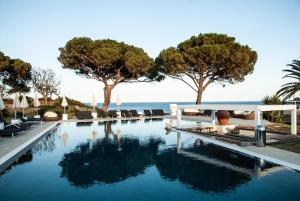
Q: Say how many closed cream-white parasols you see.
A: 7